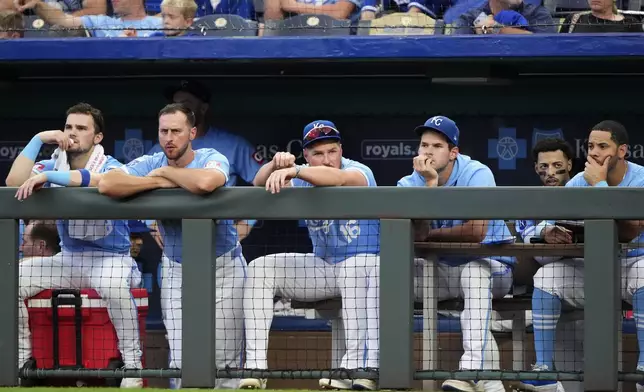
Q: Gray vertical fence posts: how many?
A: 4